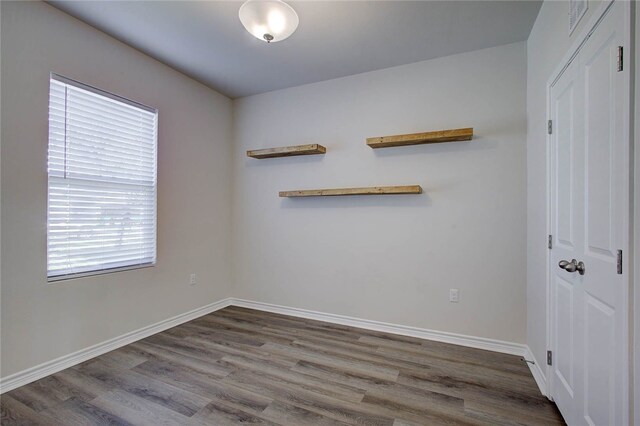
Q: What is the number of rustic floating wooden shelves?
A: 3